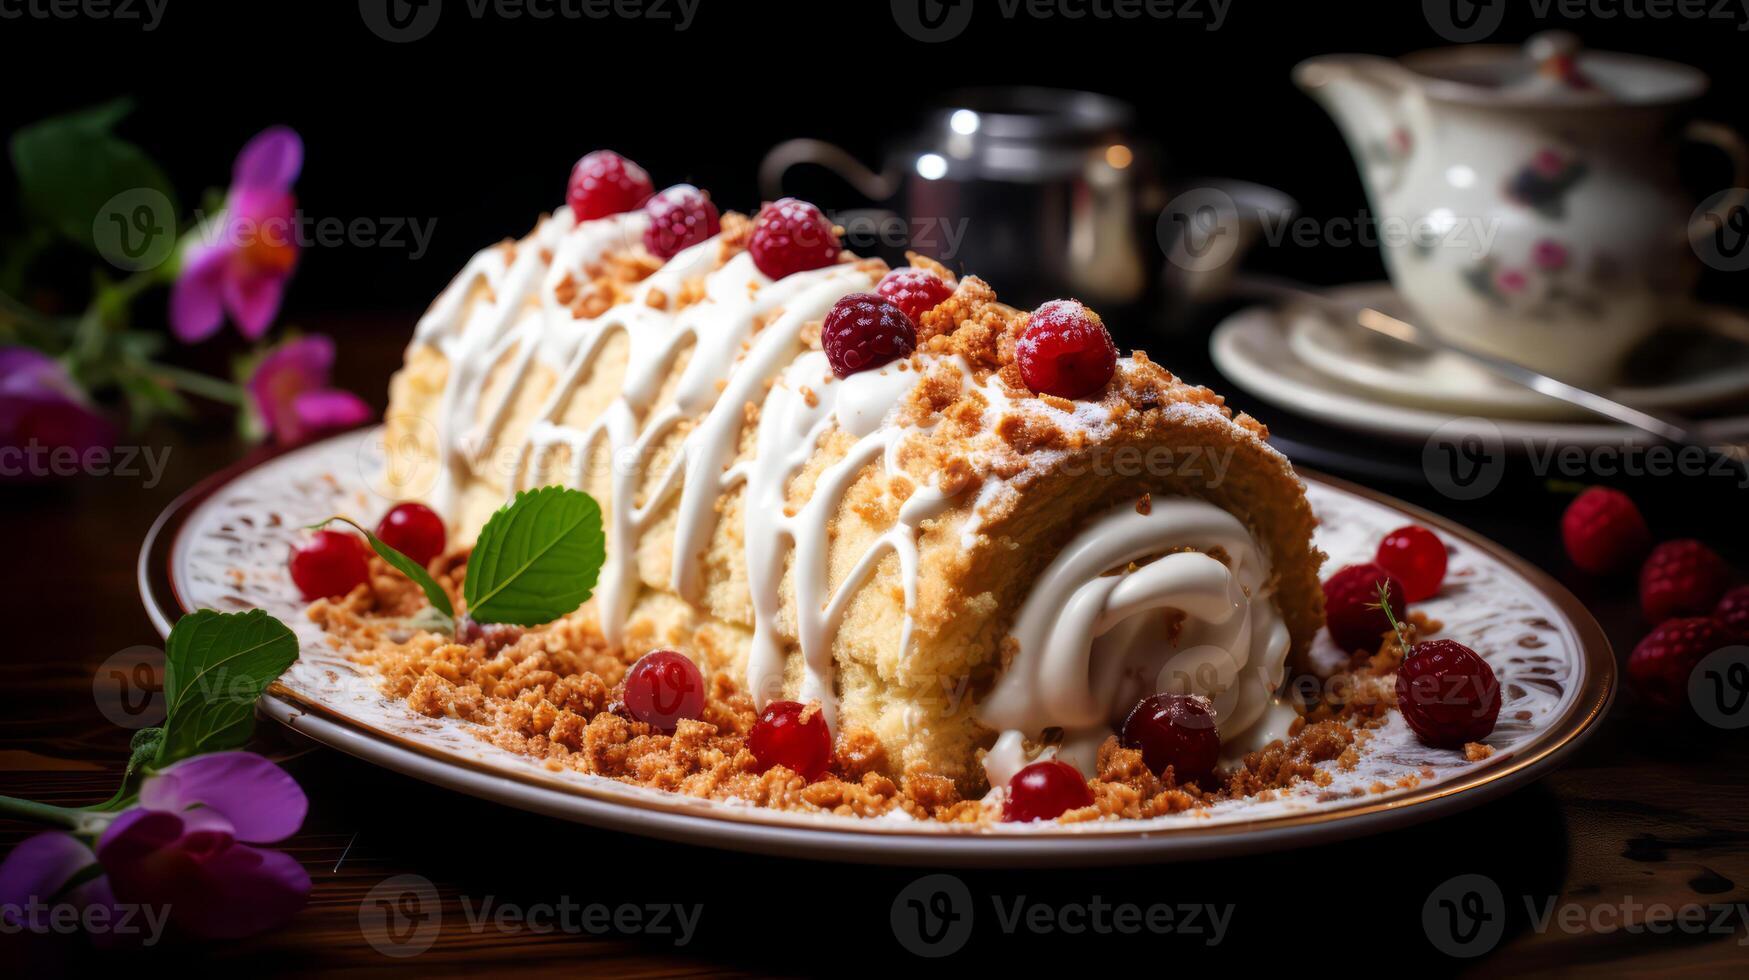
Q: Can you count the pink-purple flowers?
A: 5